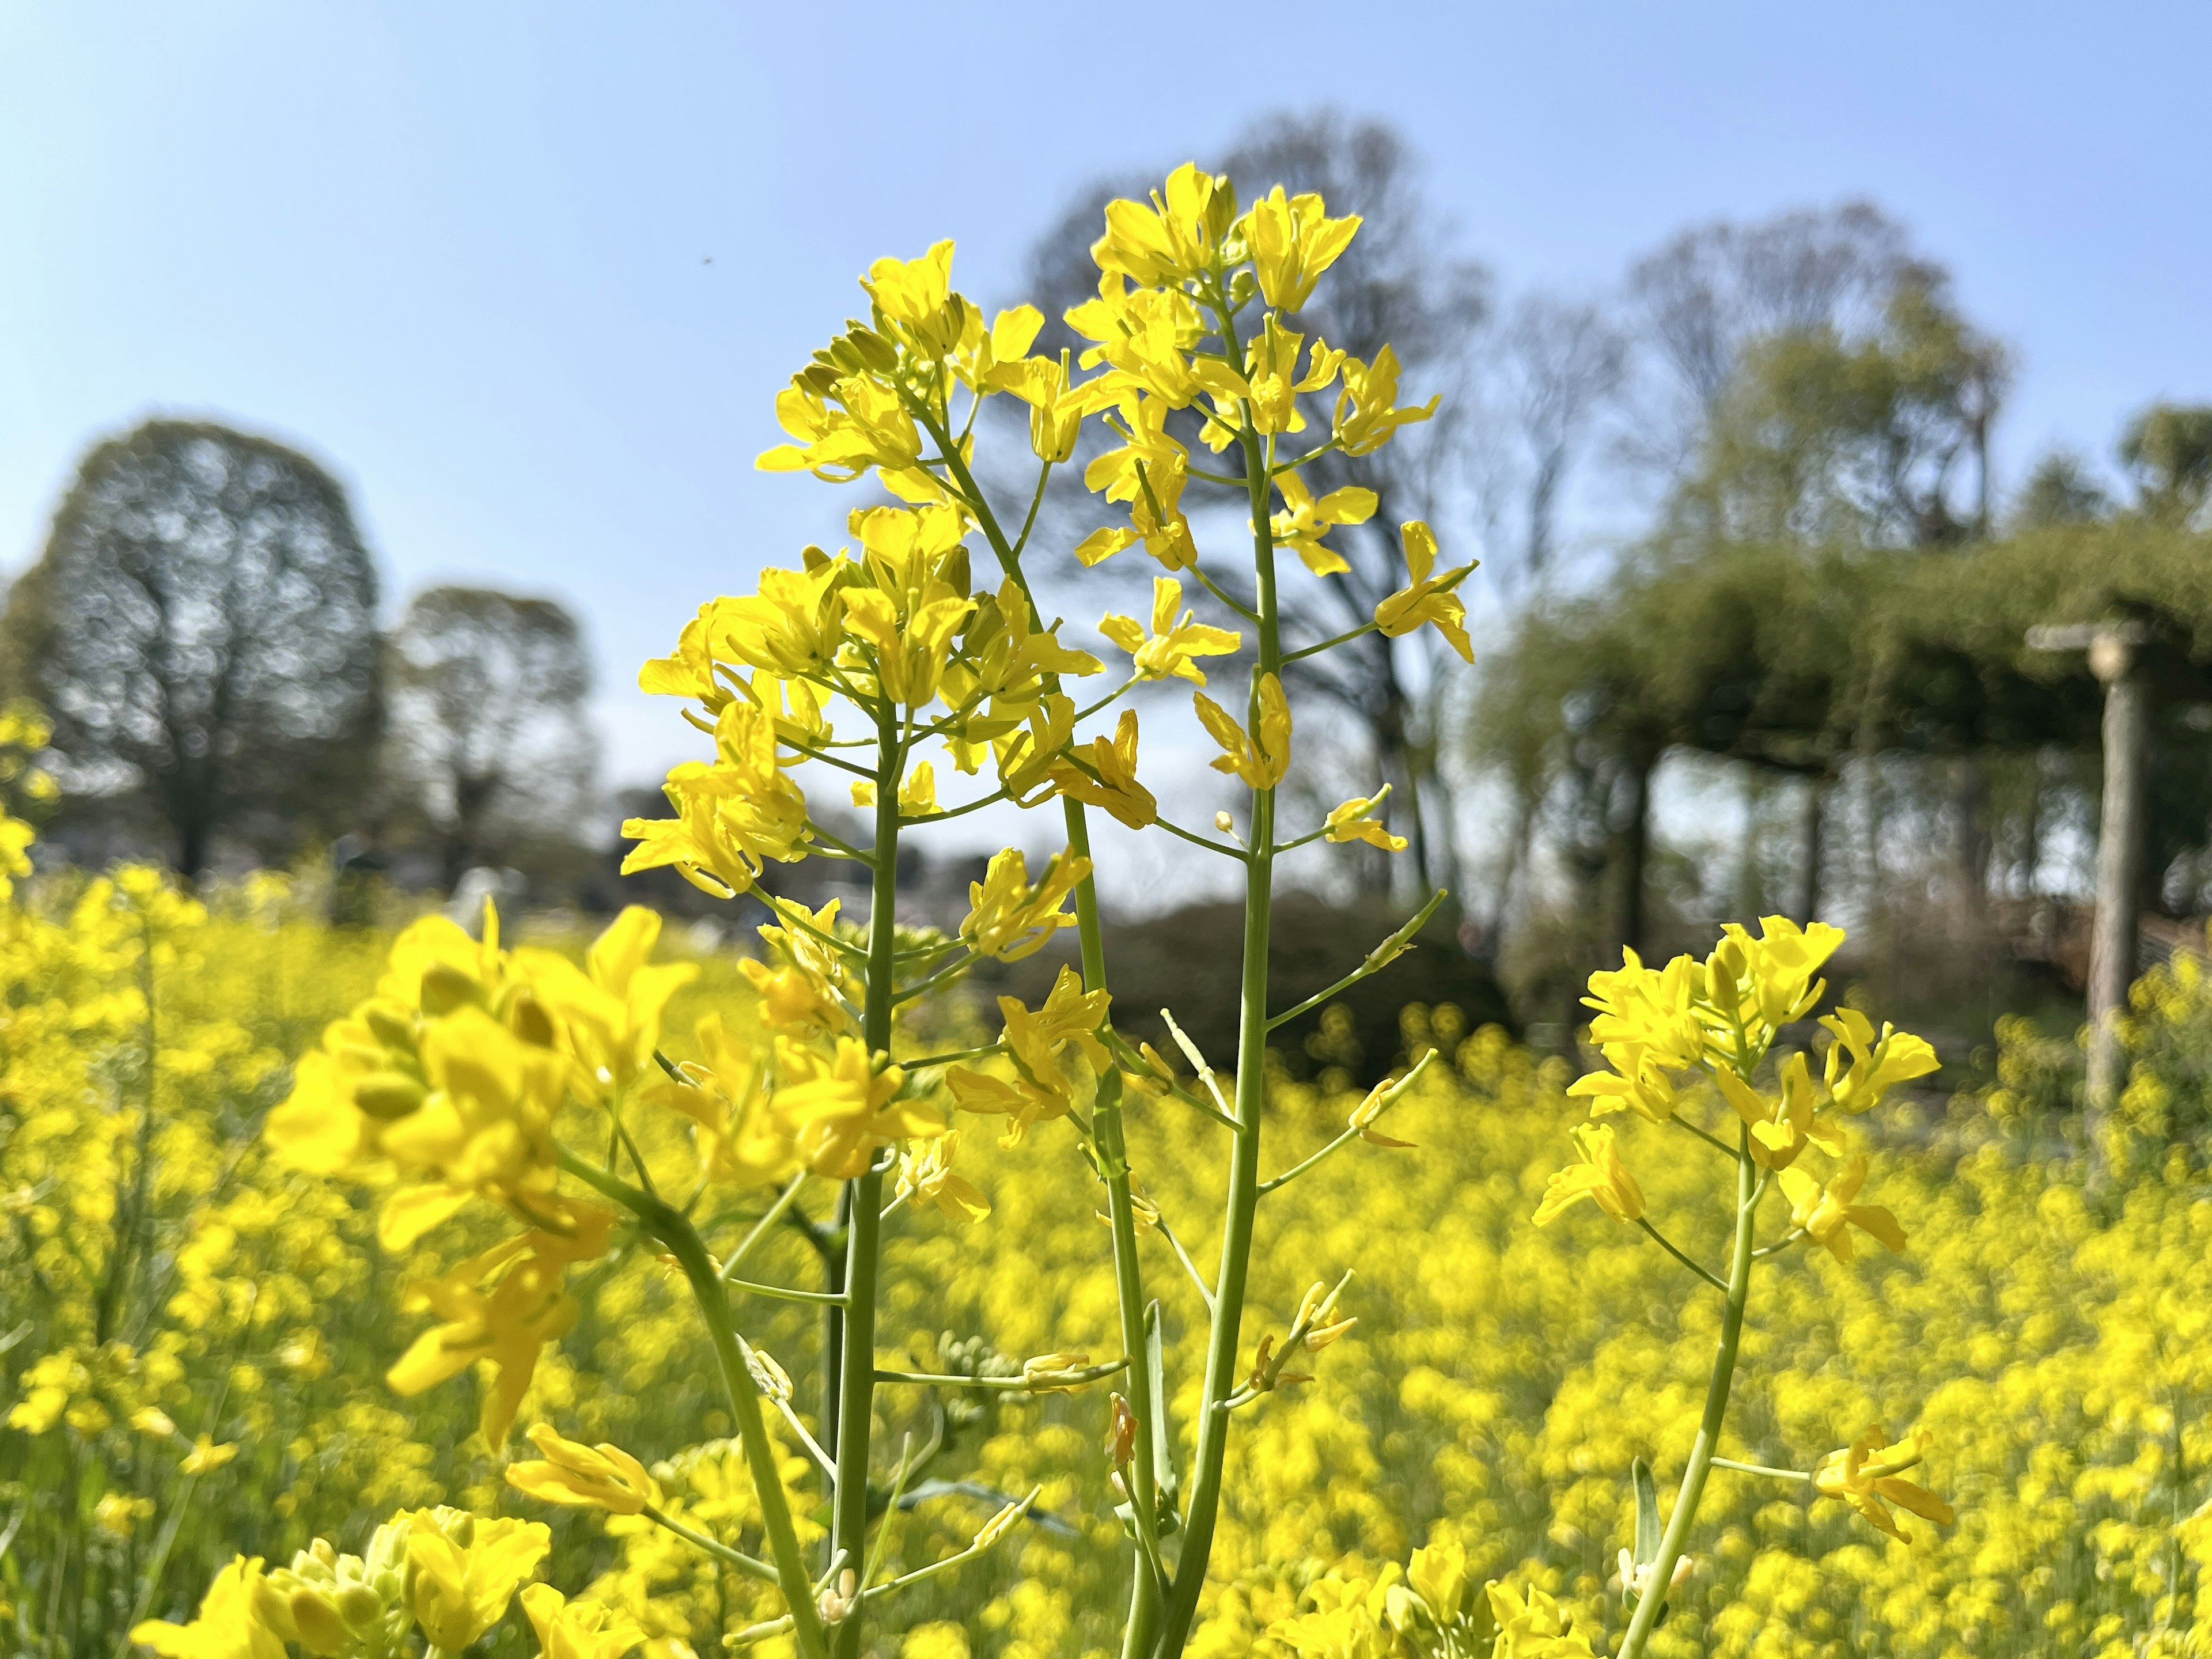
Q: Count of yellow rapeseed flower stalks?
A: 5